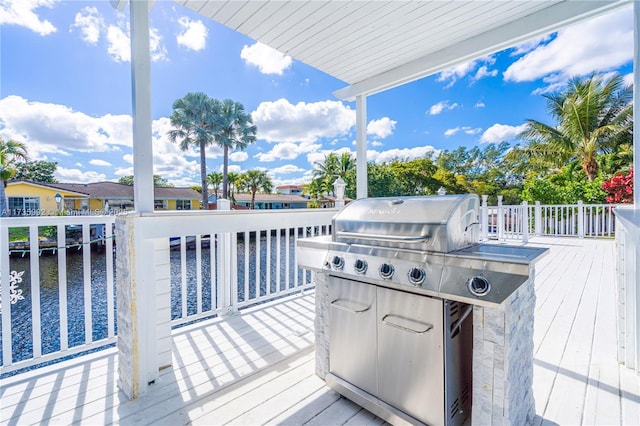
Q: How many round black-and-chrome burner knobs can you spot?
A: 5